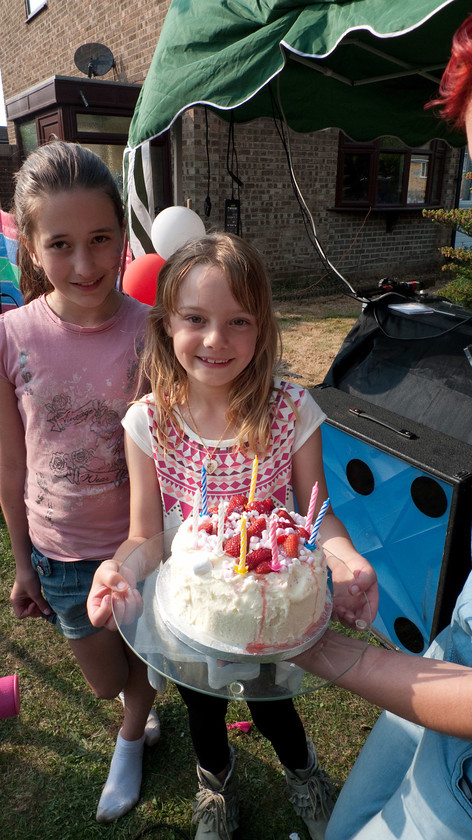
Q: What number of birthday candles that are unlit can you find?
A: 8